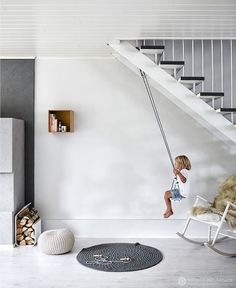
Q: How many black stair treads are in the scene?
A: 5